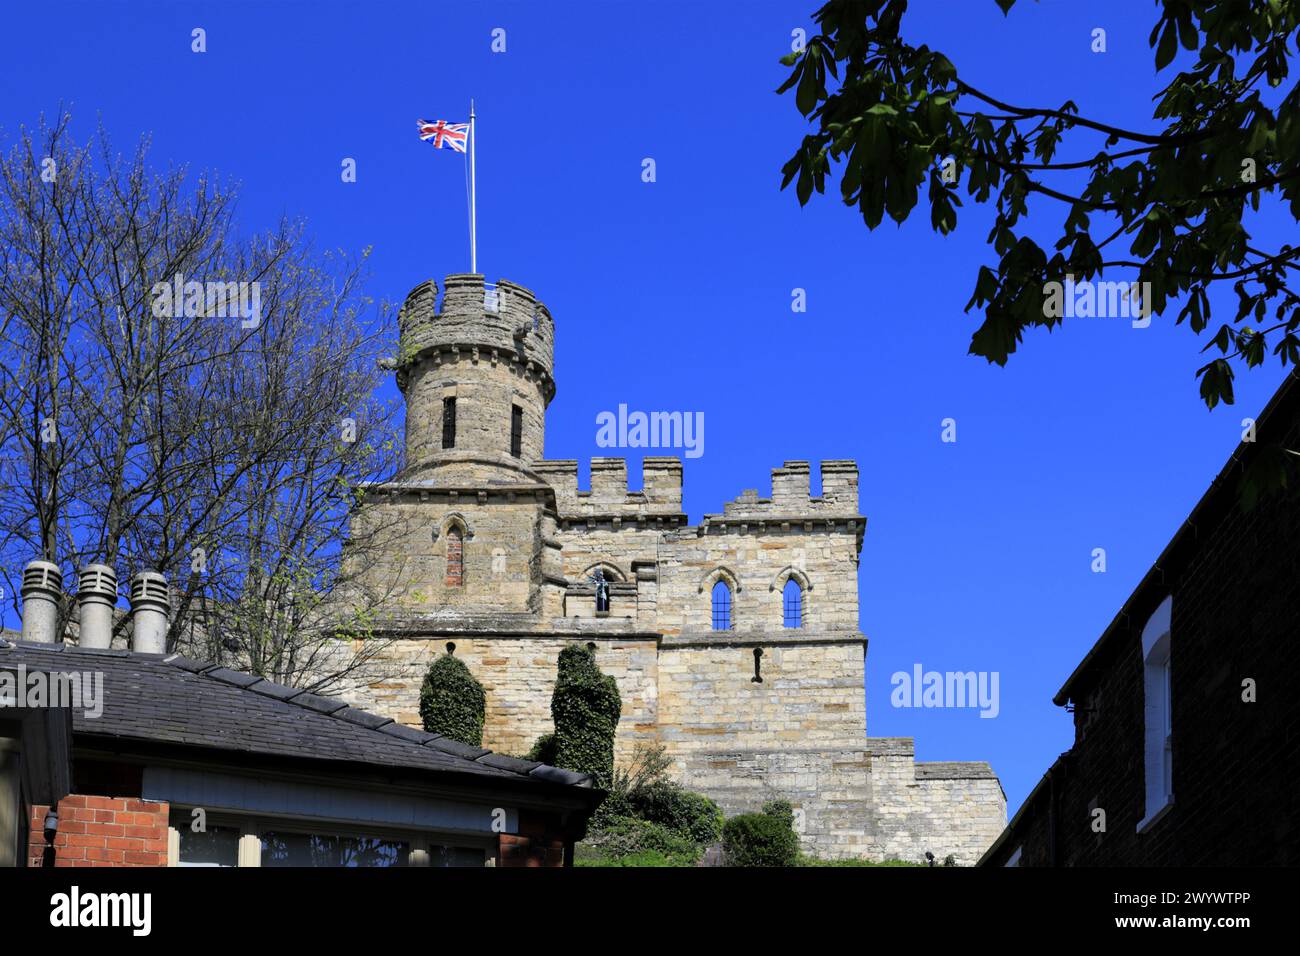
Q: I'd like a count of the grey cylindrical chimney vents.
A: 3